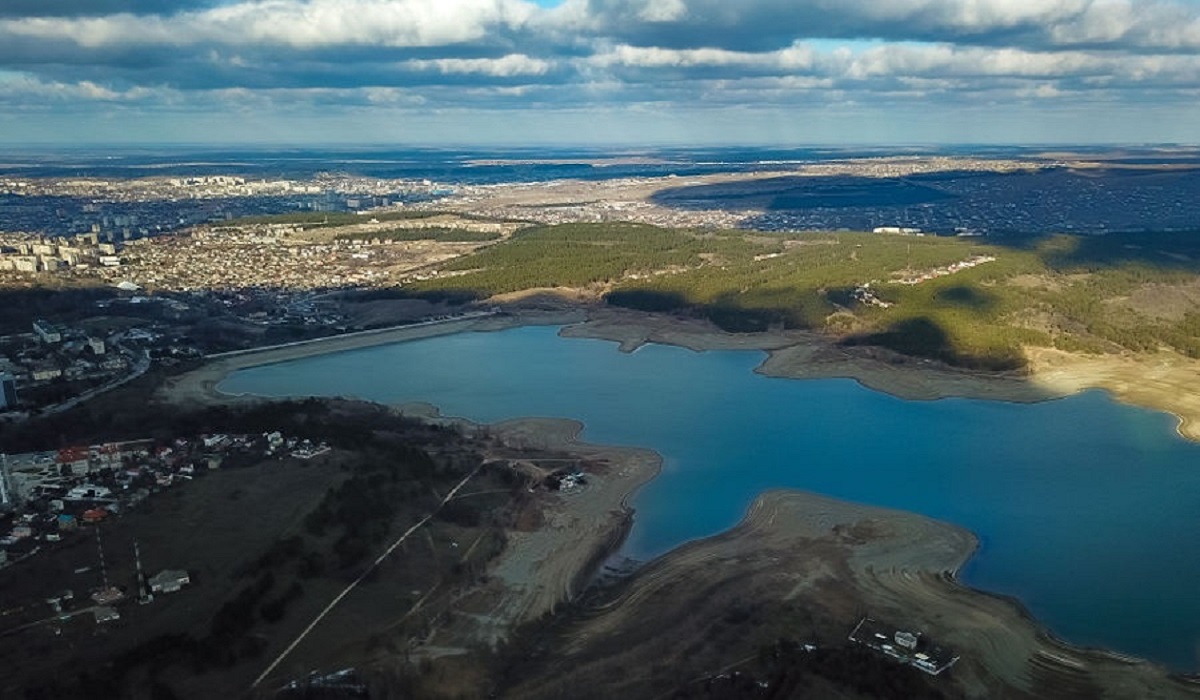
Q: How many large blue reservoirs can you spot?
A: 1